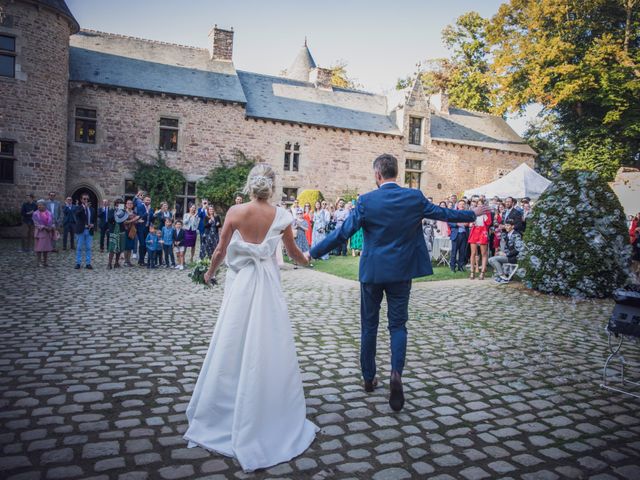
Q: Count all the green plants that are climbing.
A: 2